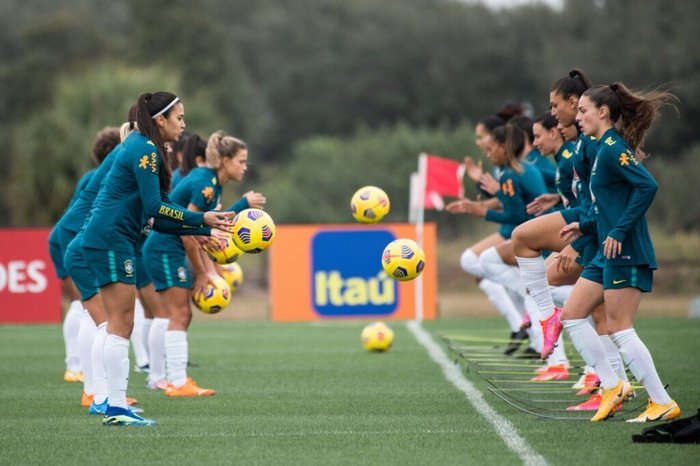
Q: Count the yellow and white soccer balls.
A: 7